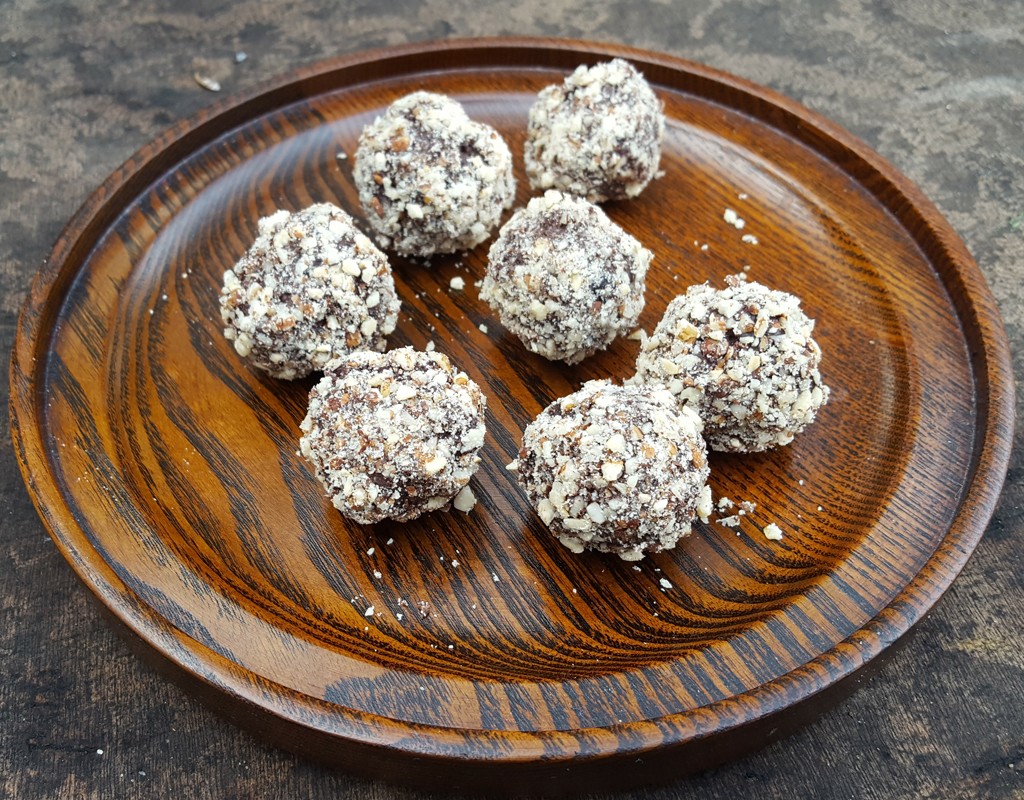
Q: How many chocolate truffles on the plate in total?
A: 7